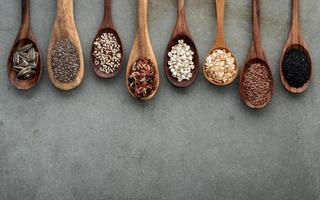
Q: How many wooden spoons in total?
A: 8